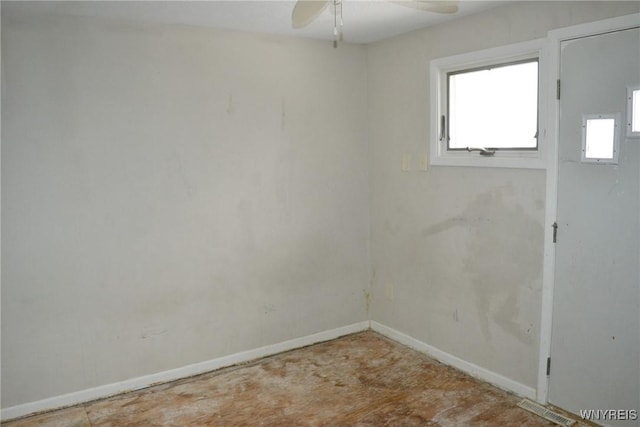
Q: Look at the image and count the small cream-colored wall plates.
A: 3